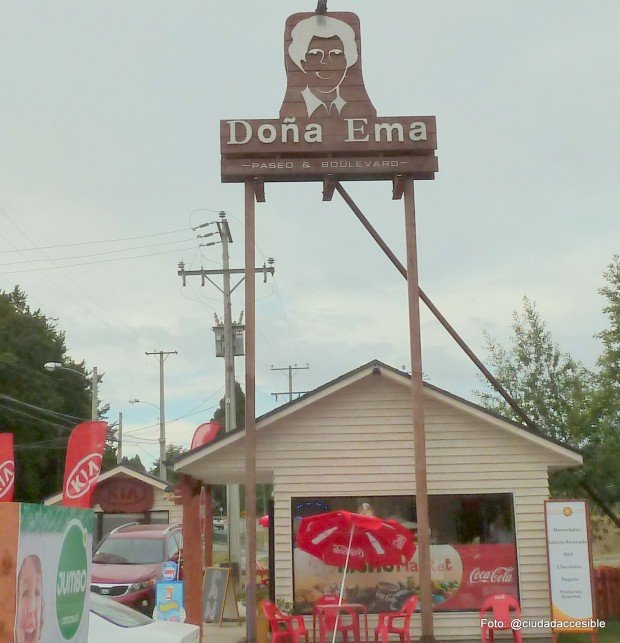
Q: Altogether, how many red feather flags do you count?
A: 3